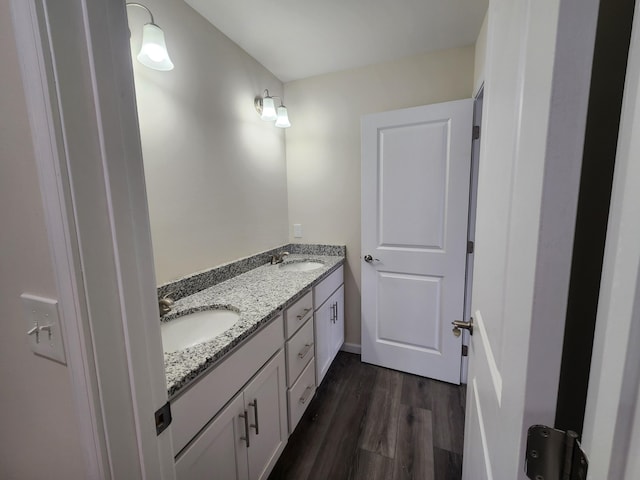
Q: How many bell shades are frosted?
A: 3